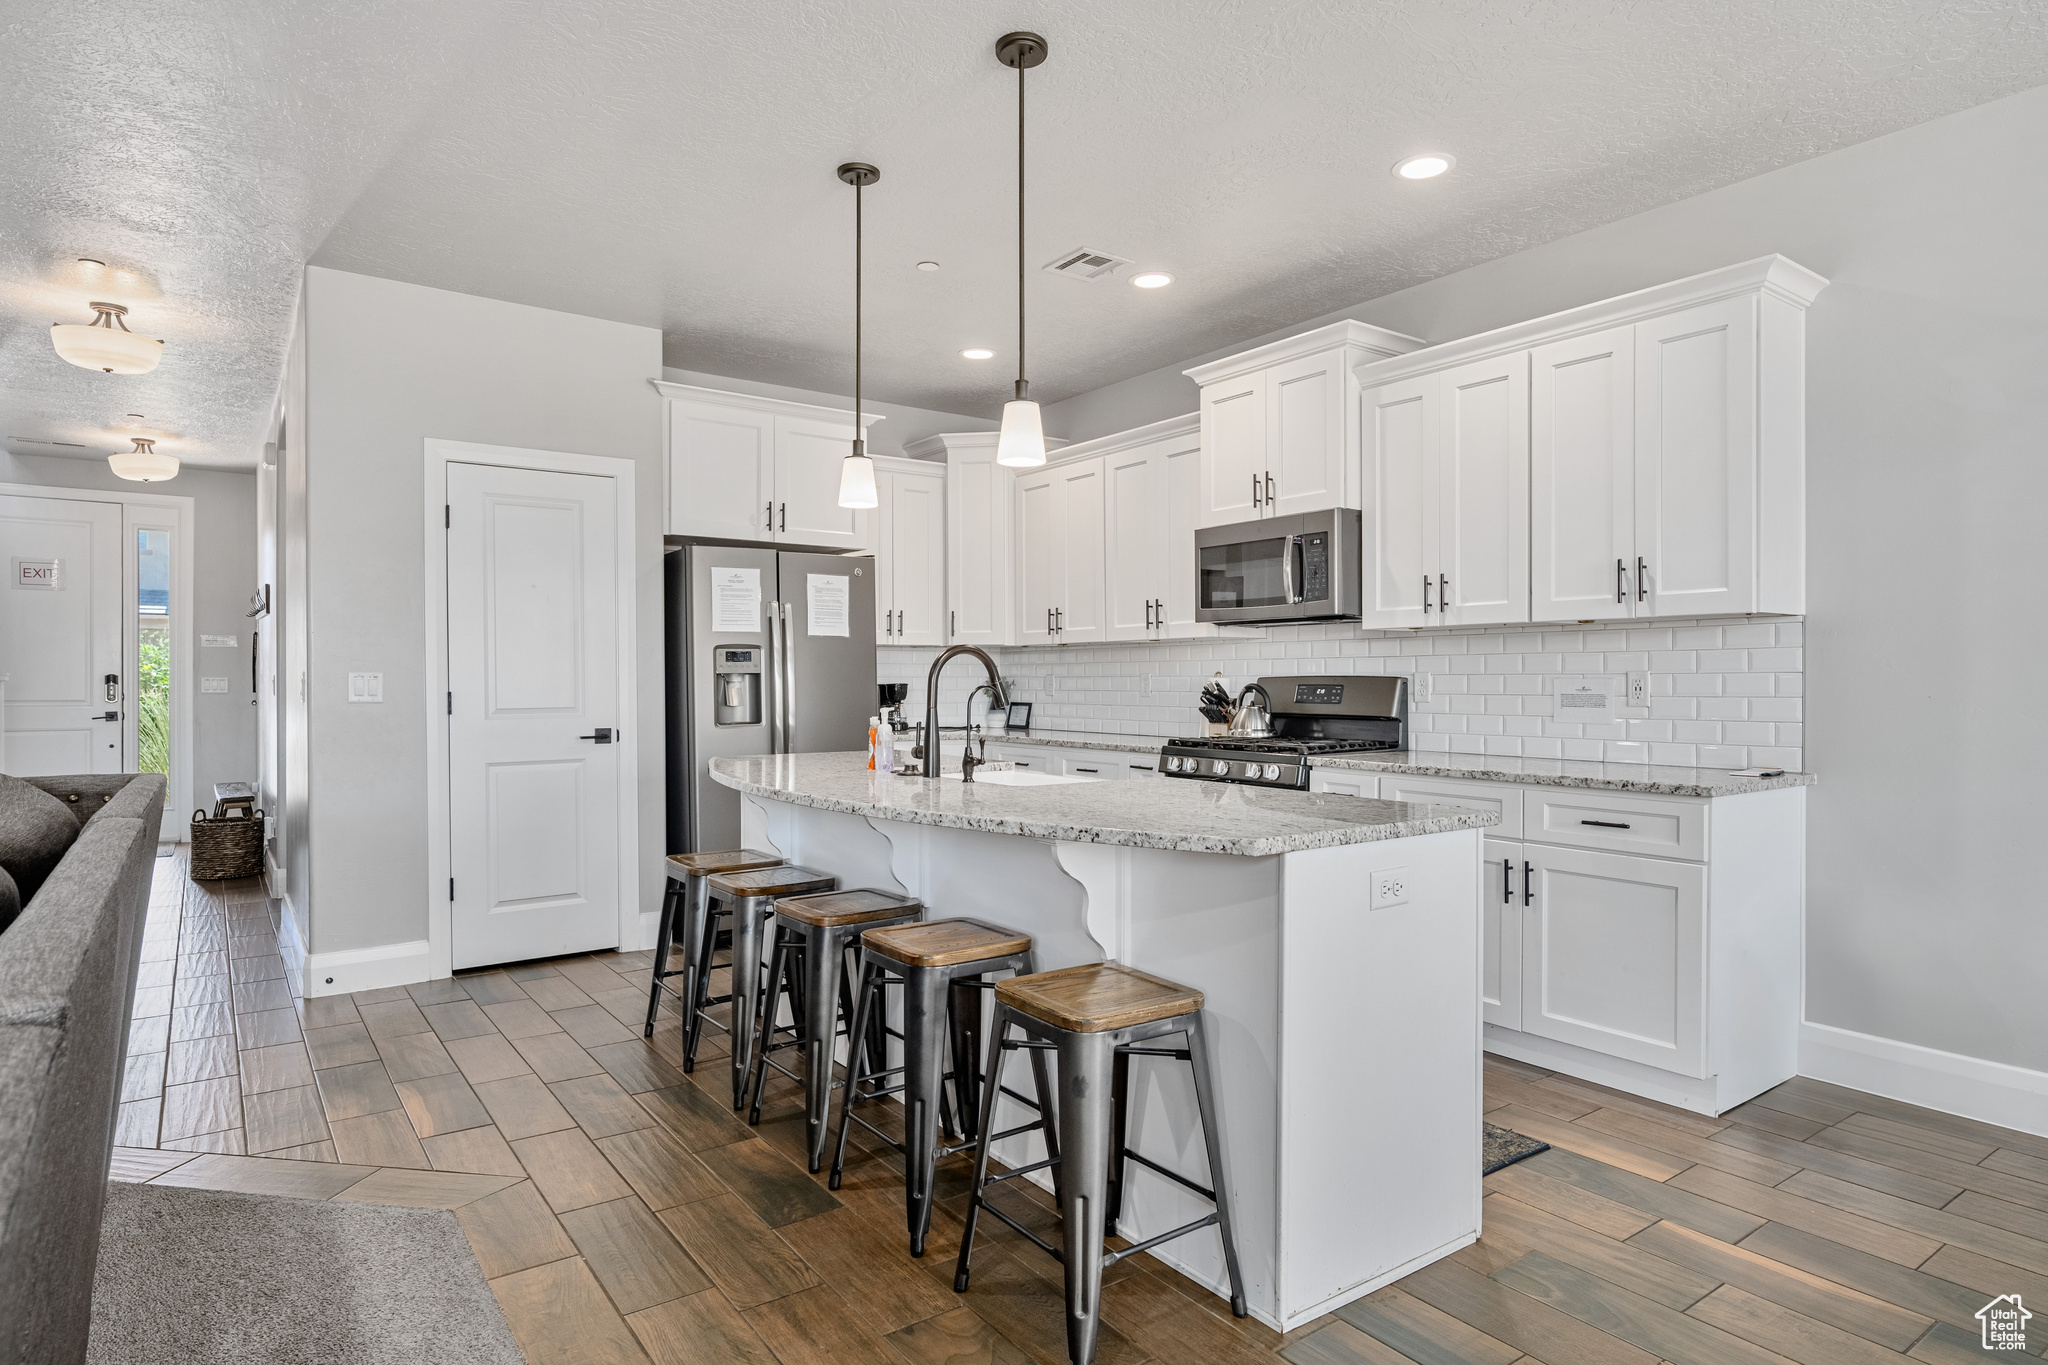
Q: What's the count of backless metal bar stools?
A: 5